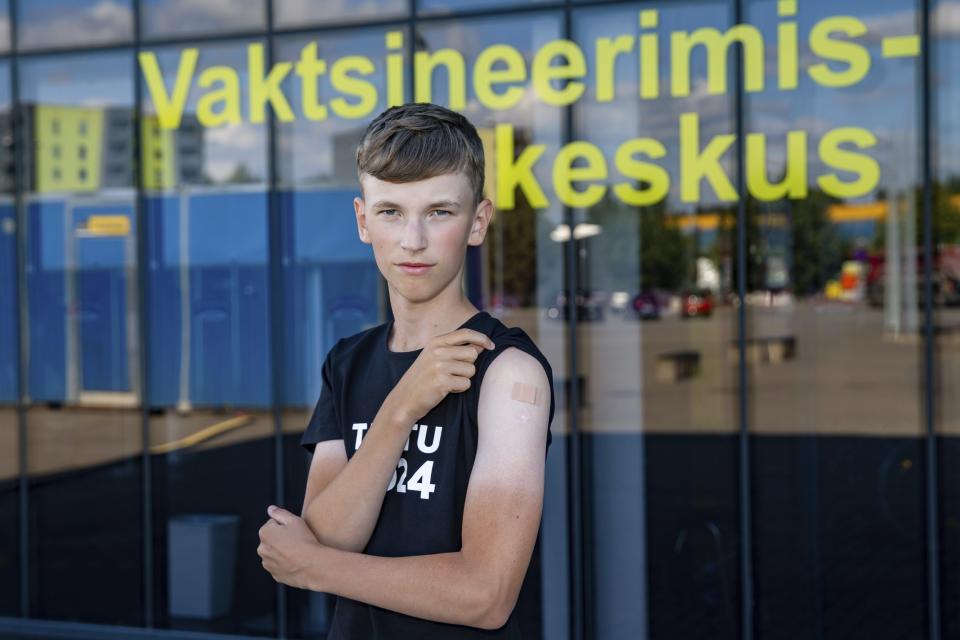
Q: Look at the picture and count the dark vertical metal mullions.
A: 7